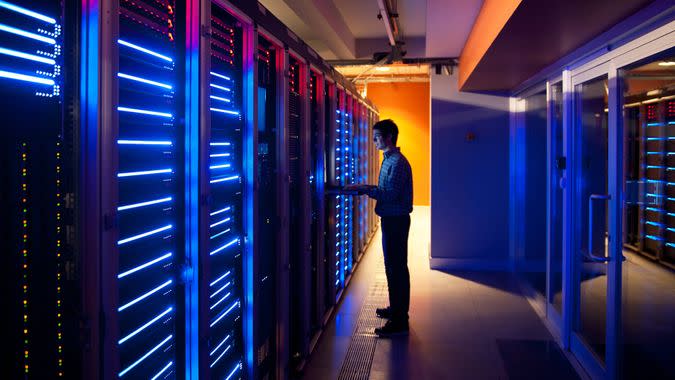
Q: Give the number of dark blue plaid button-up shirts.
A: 1